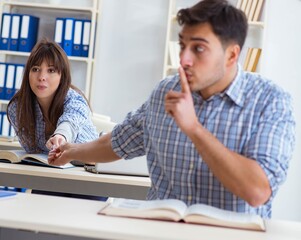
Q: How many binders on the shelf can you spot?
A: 13